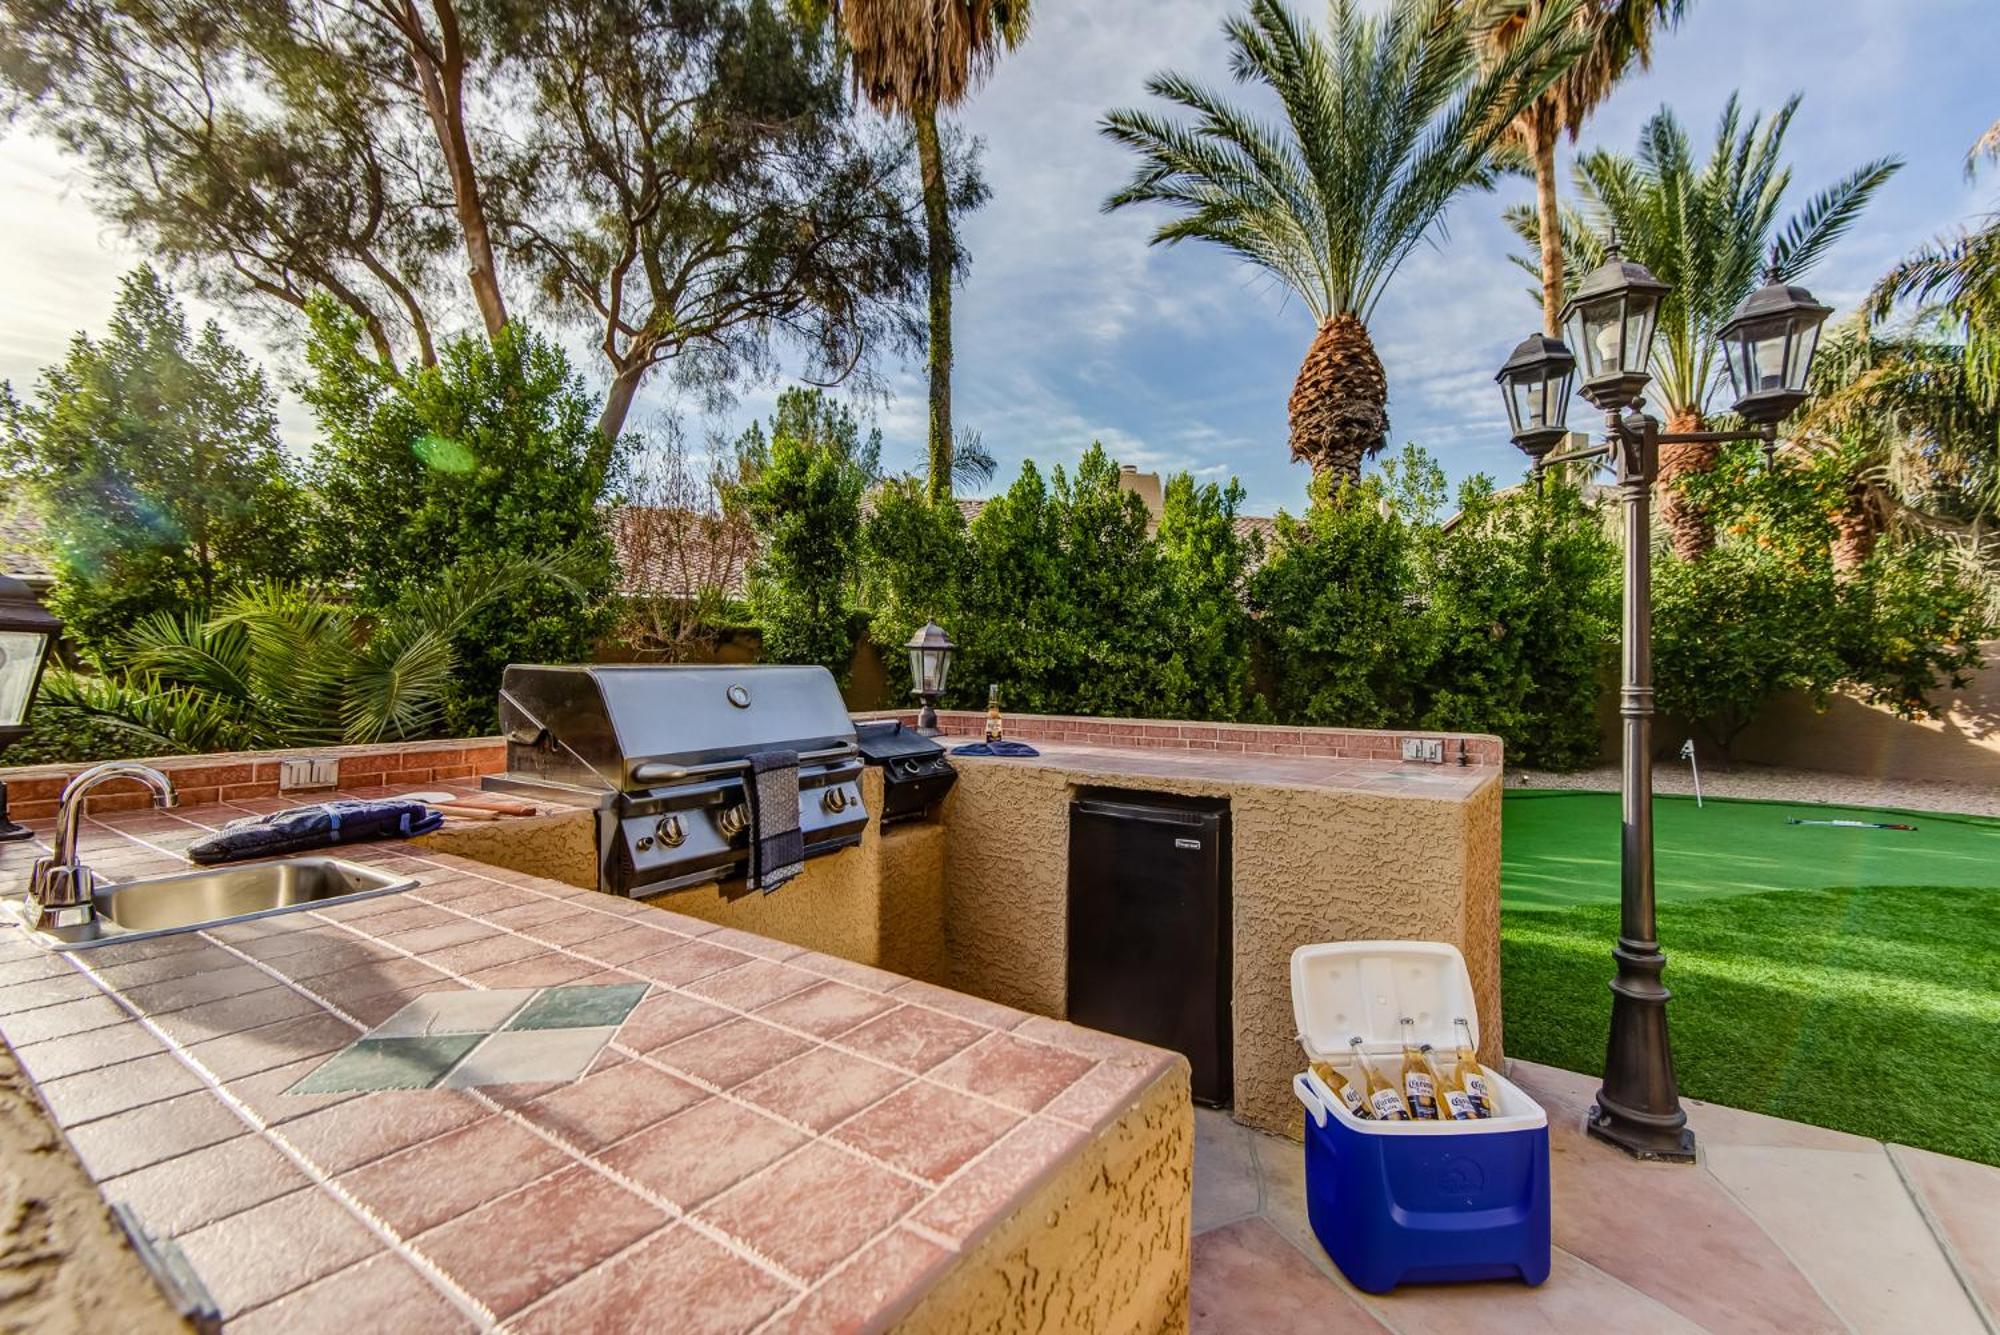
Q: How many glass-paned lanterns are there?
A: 5